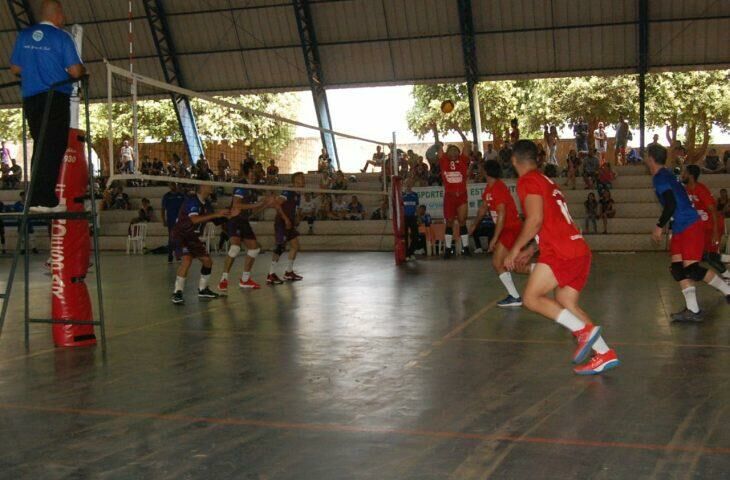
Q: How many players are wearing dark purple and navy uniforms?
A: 3